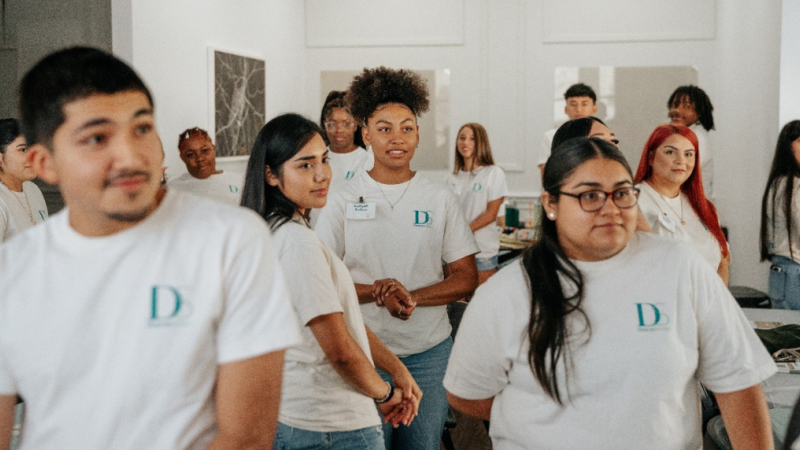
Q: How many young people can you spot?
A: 13